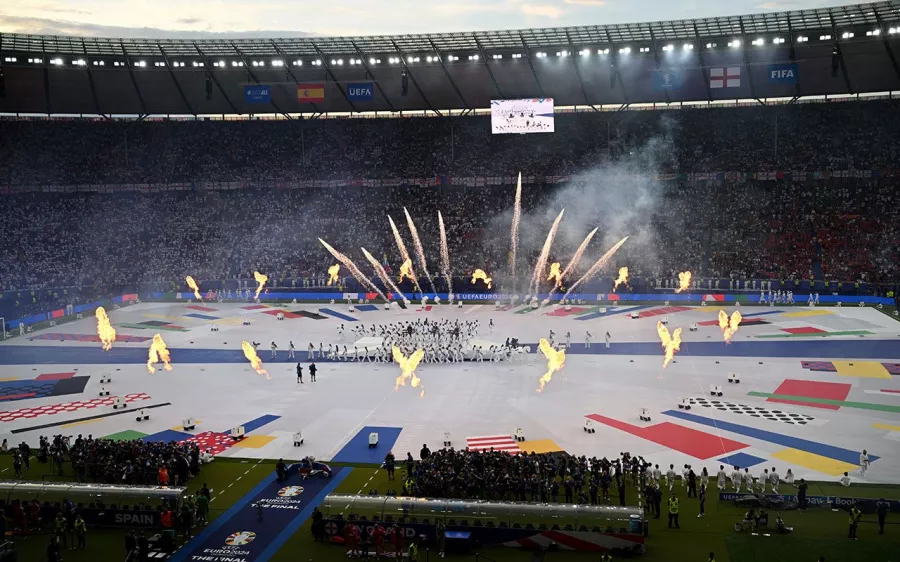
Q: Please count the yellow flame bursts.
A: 15